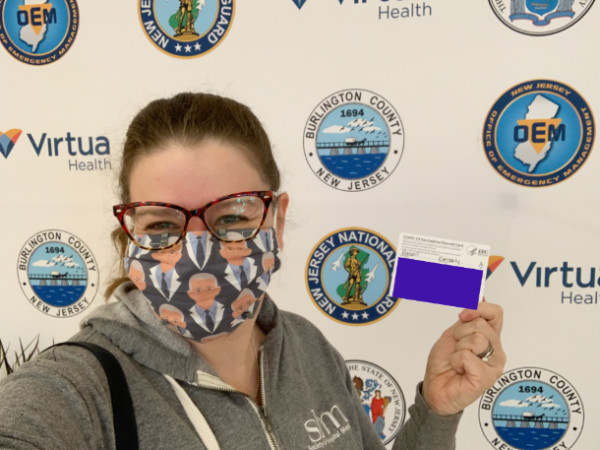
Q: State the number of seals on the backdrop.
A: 9